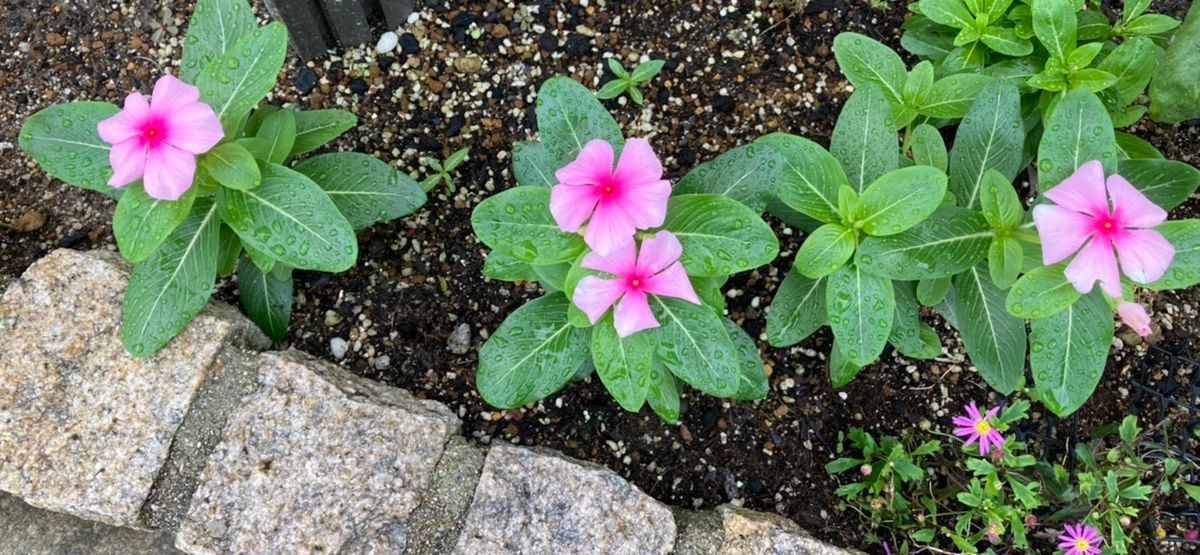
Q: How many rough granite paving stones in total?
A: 4